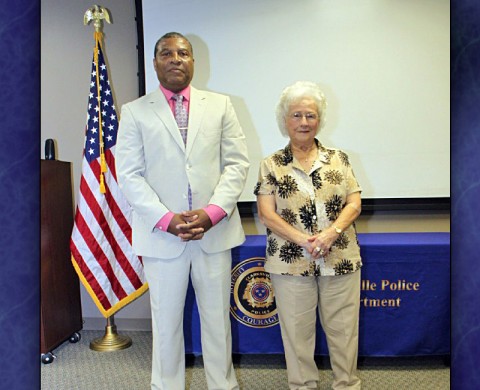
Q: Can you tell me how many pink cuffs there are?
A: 2